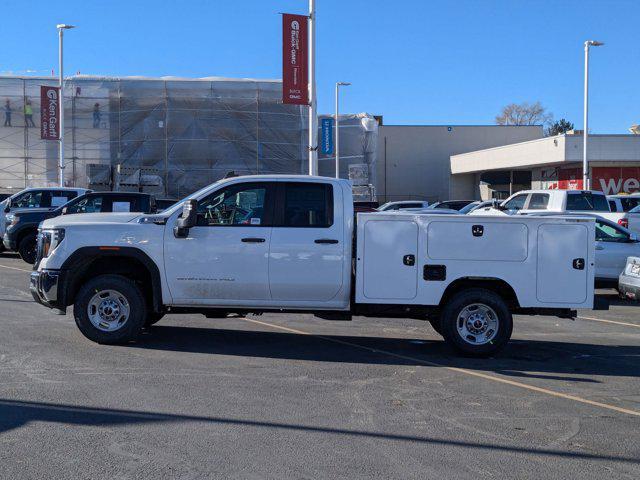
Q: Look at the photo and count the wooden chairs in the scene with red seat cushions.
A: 0